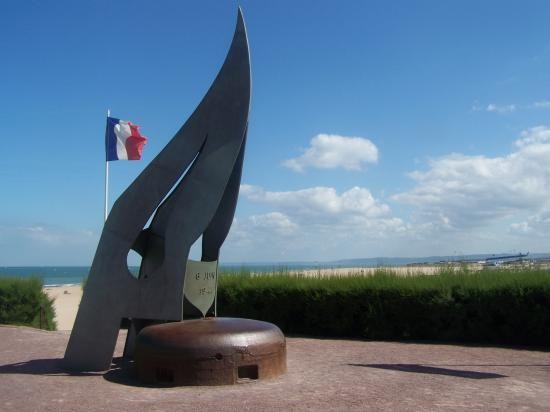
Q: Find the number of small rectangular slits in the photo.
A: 2